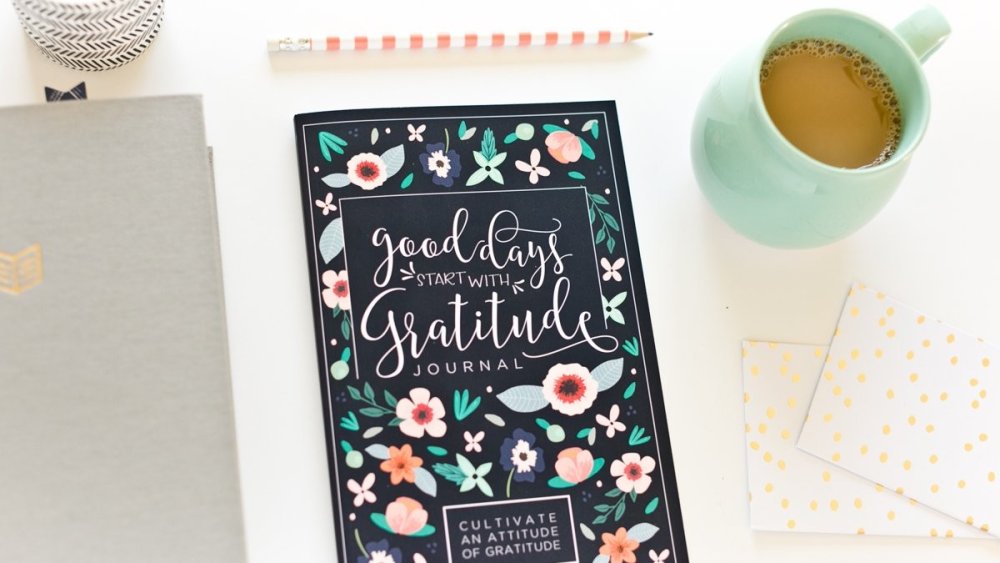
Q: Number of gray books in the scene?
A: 1